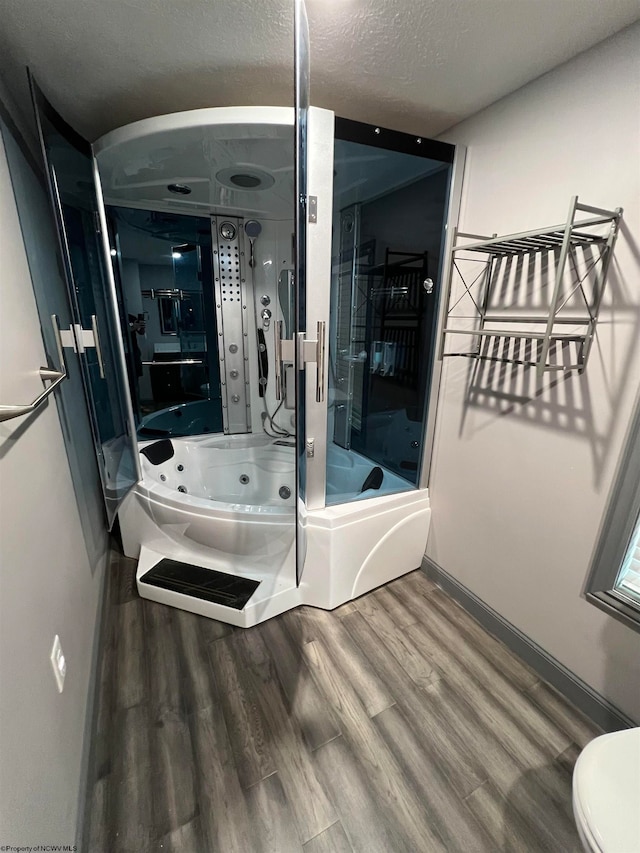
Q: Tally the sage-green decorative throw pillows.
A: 0